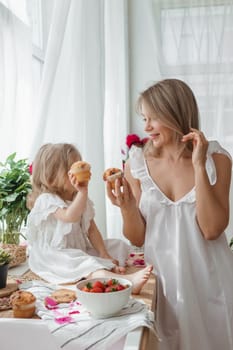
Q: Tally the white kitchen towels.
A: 1